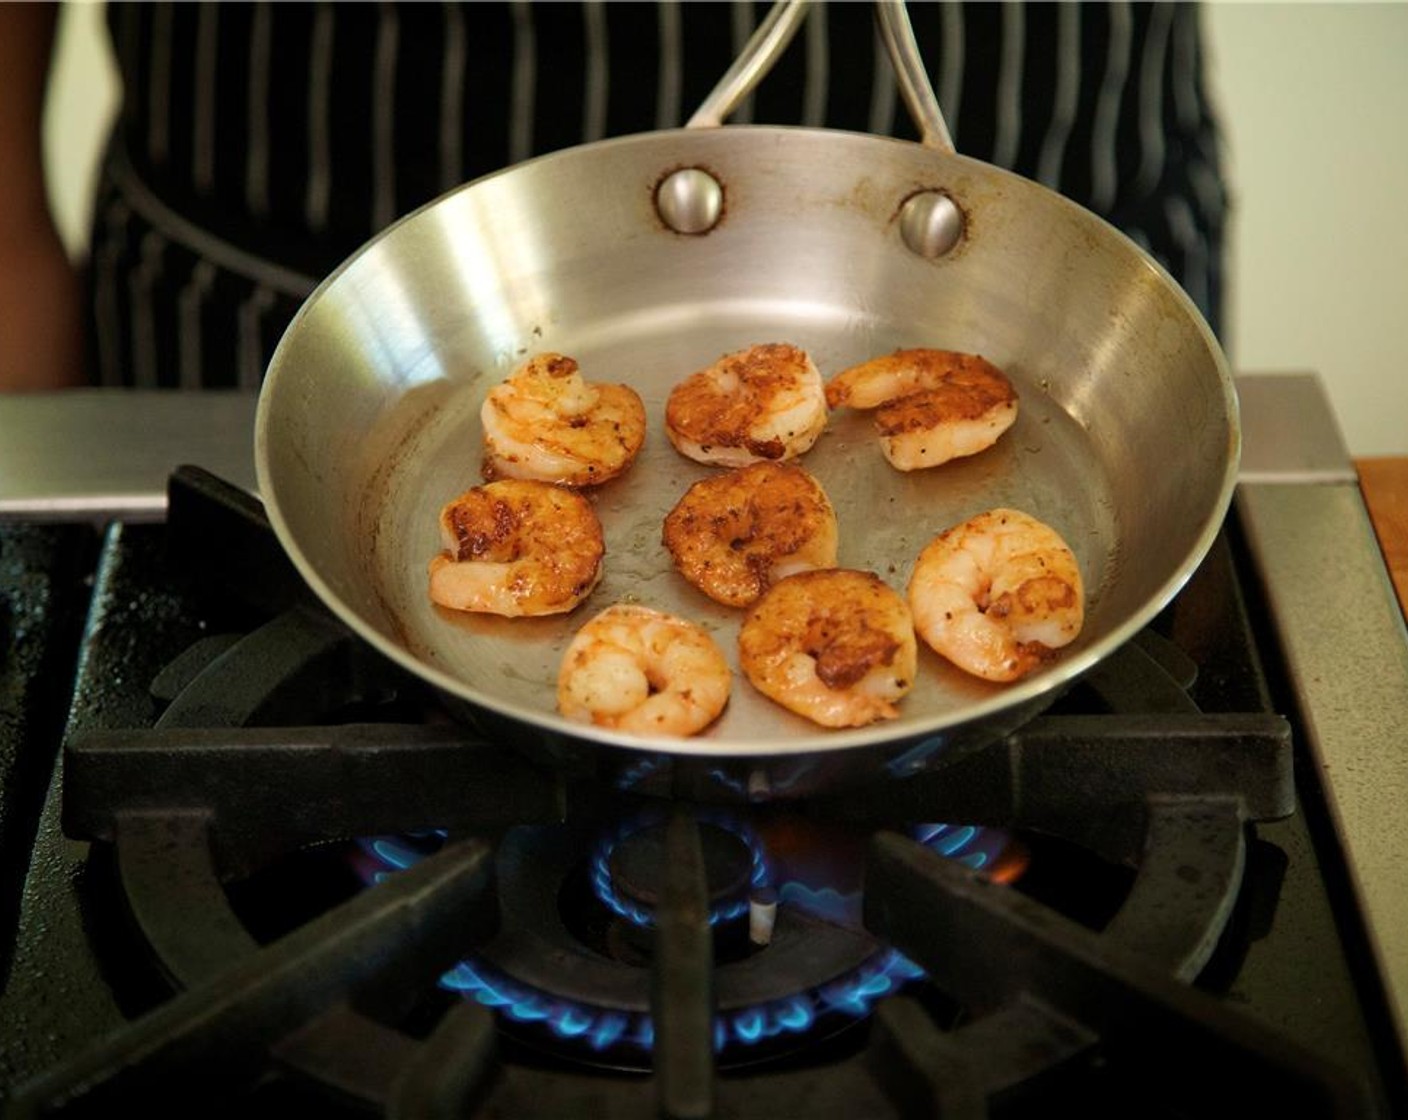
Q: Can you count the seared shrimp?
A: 8